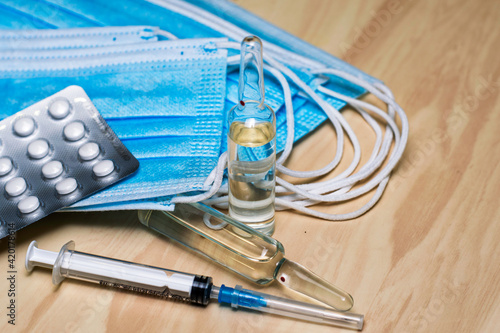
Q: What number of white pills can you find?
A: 11